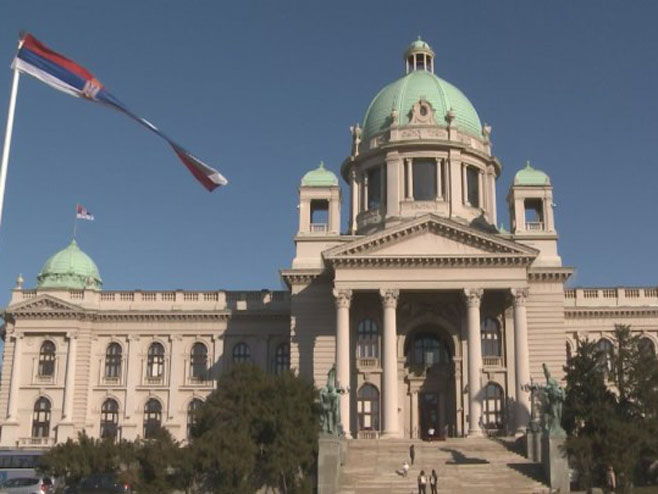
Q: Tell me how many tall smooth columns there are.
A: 4